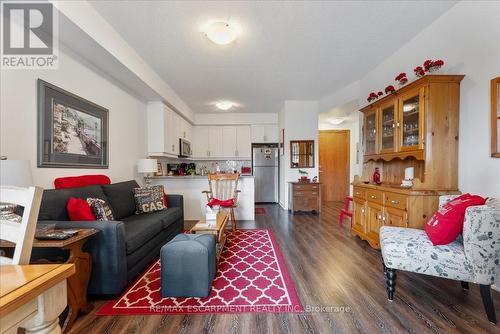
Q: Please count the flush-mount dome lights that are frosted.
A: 3